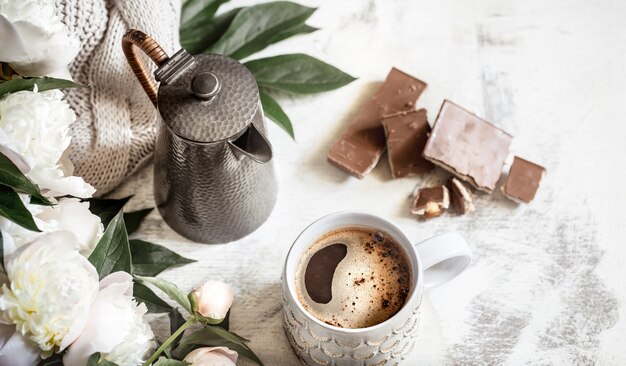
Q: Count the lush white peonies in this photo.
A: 5